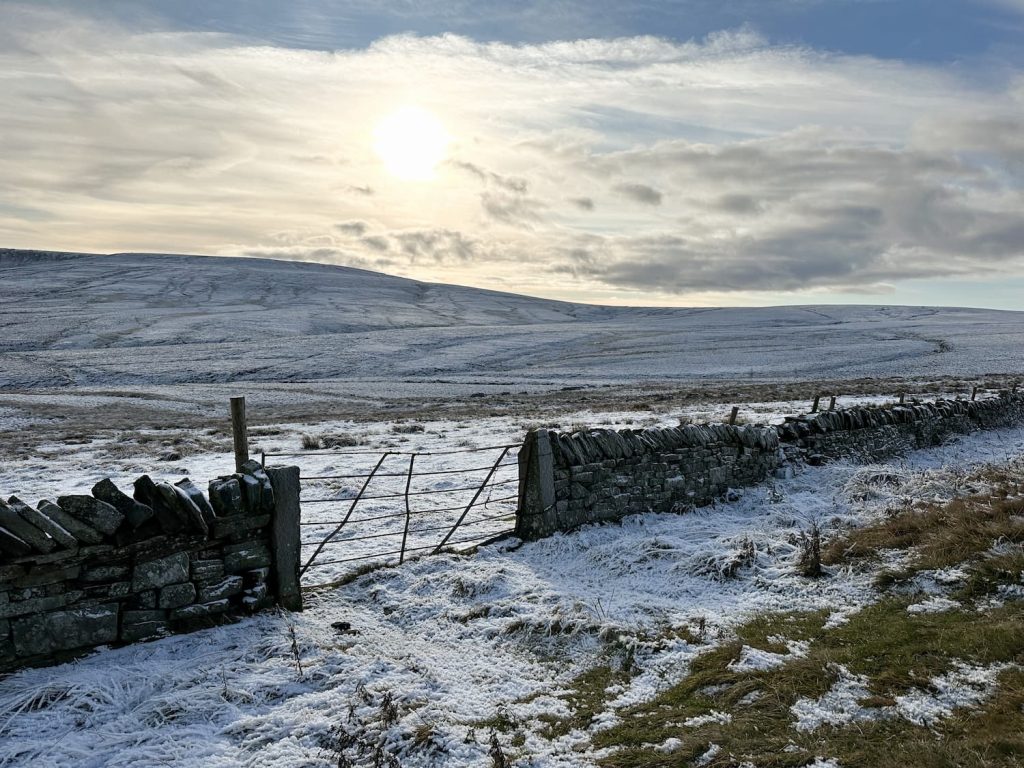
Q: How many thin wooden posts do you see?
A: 7